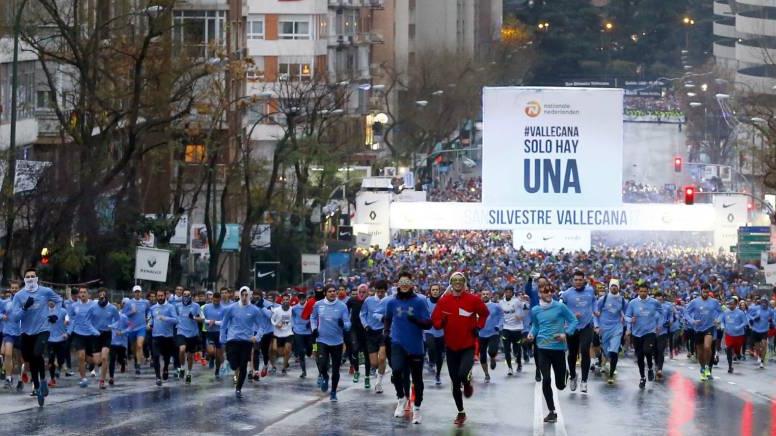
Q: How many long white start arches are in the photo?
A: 1